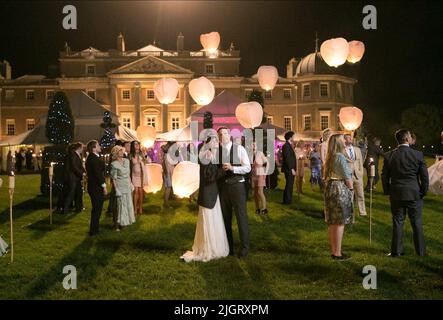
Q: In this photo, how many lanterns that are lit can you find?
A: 11